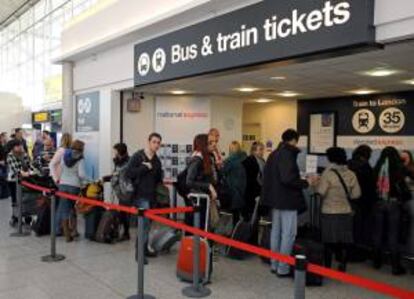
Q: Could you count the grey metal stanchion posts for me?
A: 5